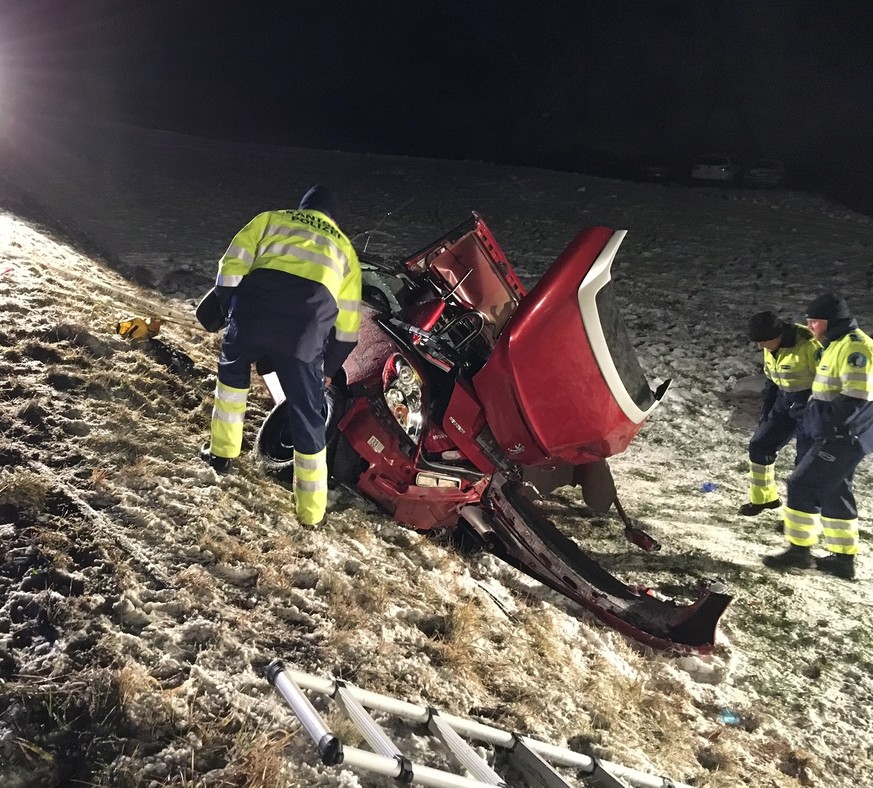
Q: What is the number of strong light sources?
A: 1